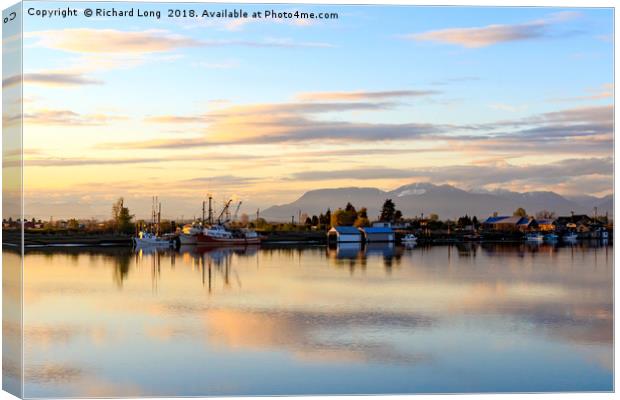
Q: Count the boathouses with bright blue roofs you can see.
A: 2